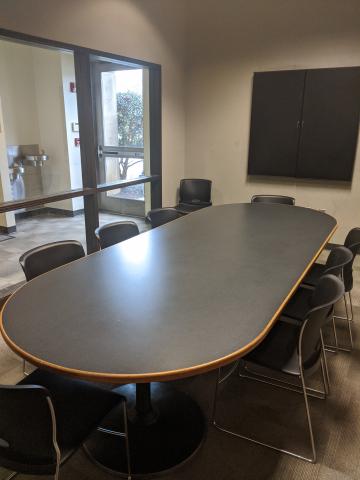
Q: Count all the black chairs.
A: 9